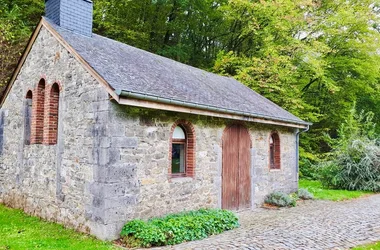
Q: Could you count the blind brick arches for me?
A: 3